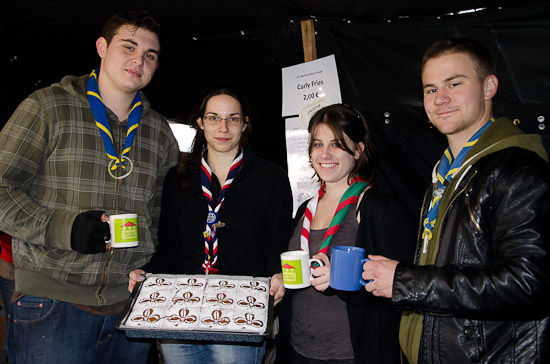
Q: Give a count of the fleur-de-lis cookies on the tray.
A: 12